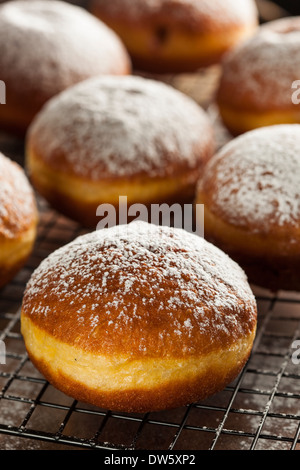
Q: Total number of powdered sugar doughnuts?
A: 7